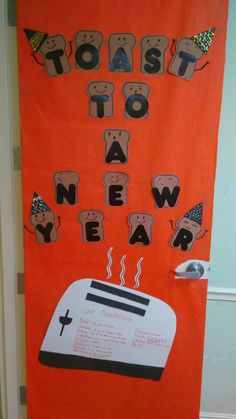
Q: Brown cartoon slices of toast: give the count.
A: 15